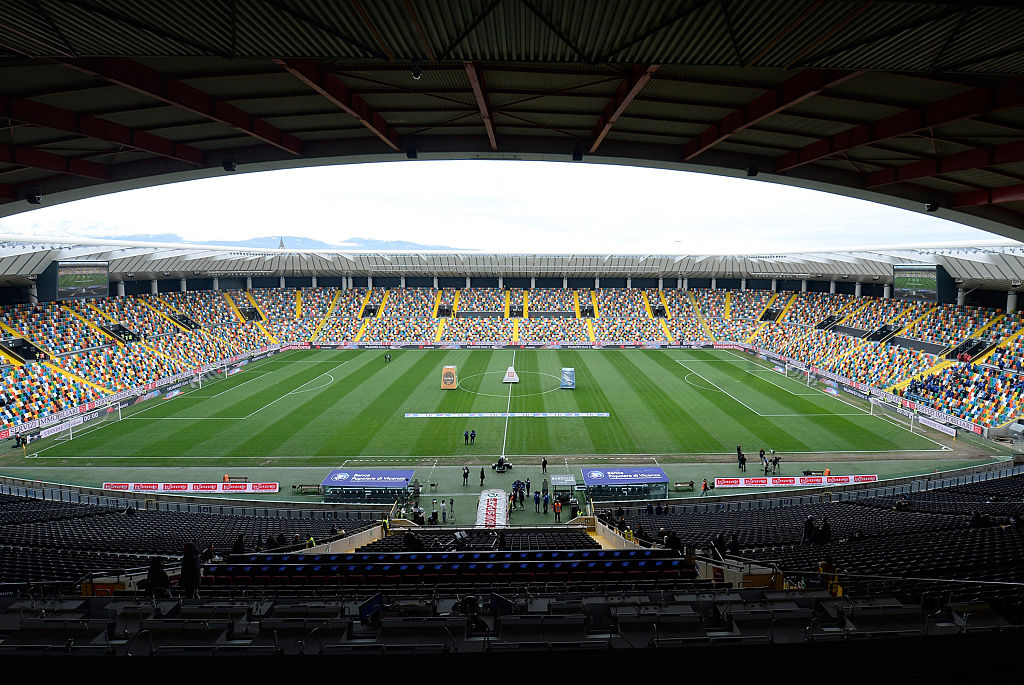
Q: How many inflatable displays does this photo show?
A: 3